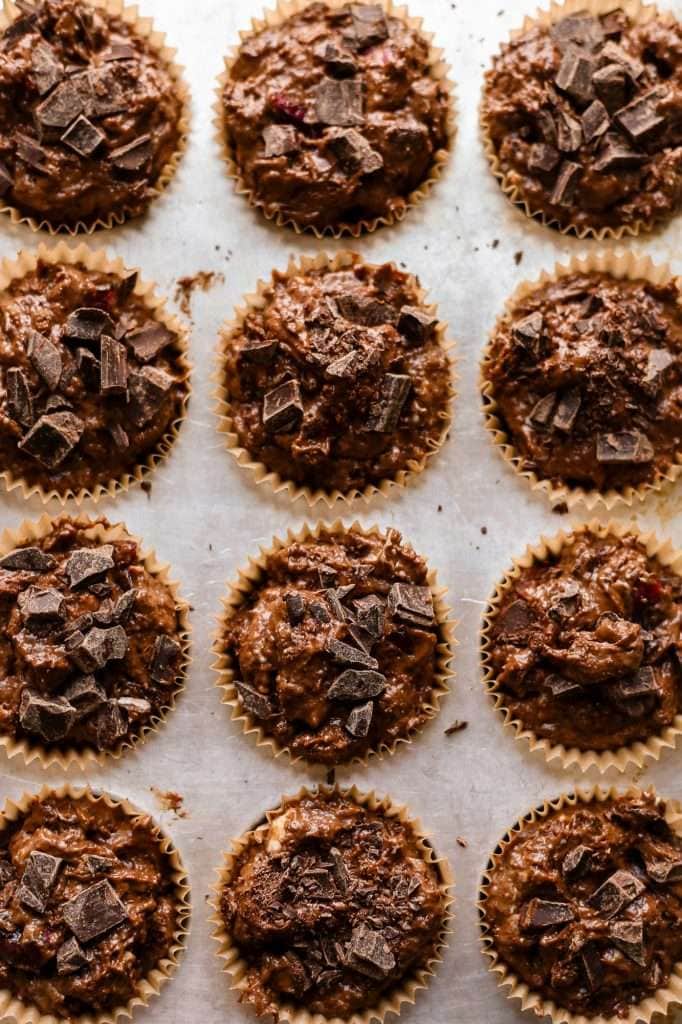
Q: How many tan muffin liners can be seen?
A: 12